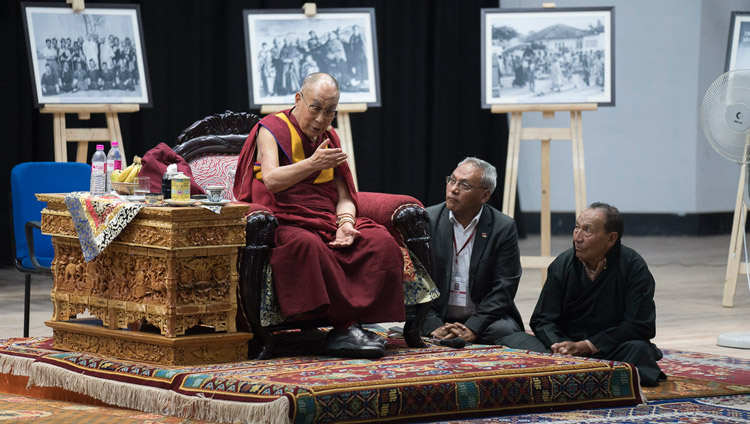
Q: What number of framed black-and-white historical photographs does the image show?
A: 3